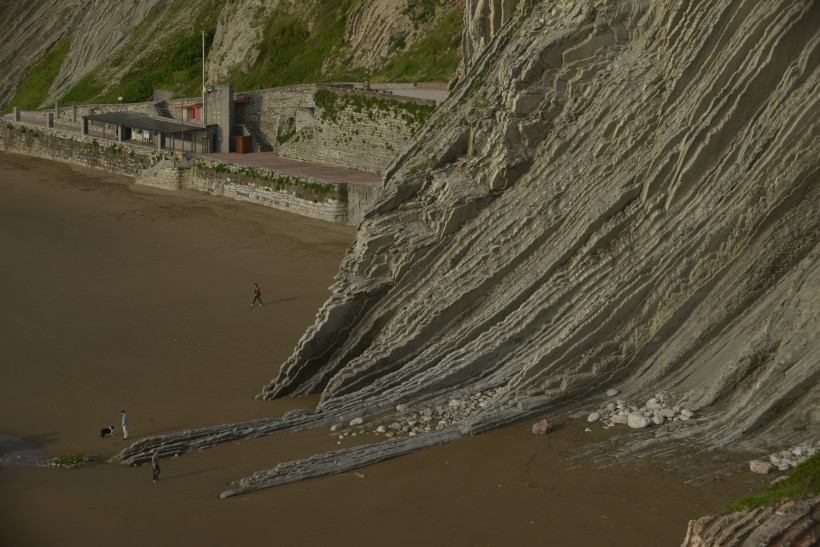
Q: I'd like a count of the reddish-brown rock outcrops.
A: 1